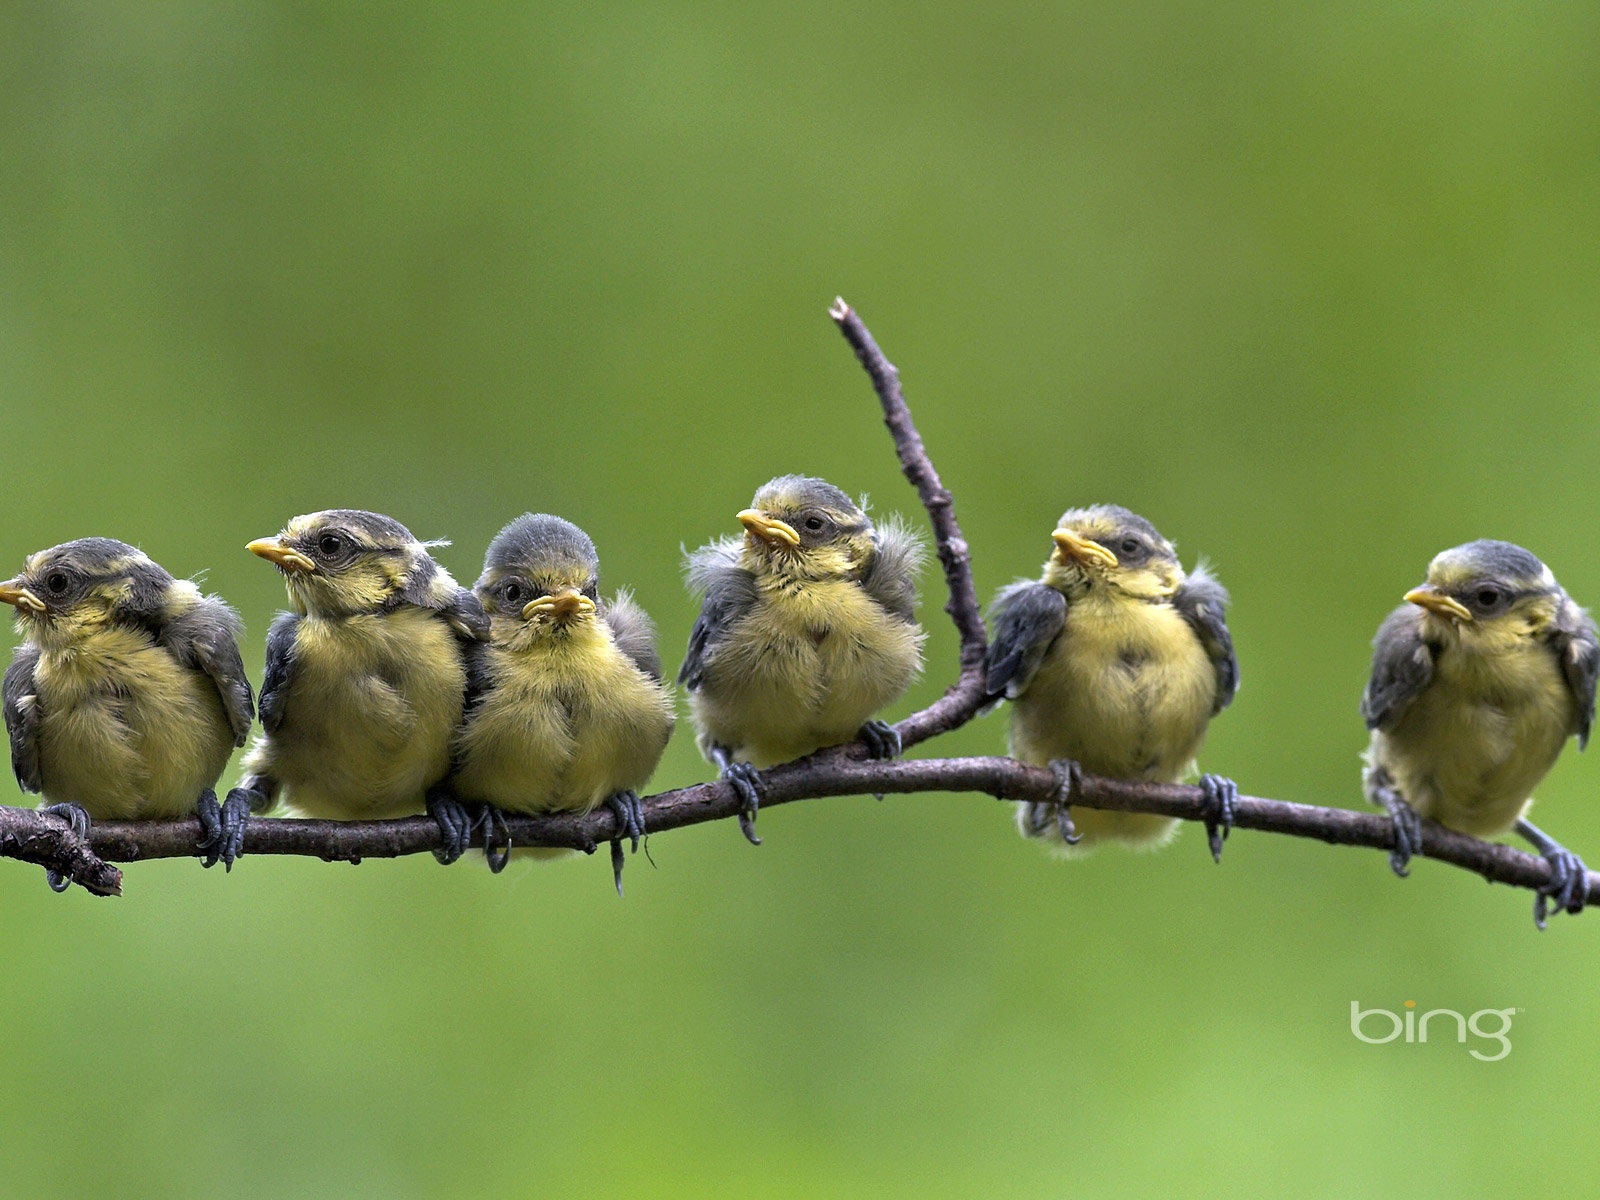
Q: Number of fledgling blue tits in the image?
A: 6